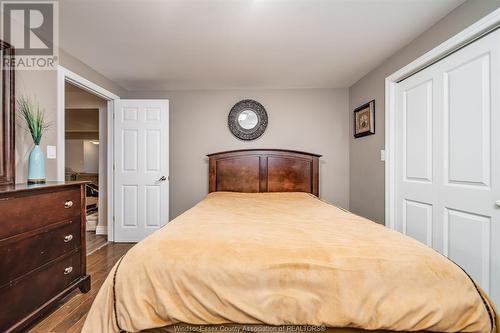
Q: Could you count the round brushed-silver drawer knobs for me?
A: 3